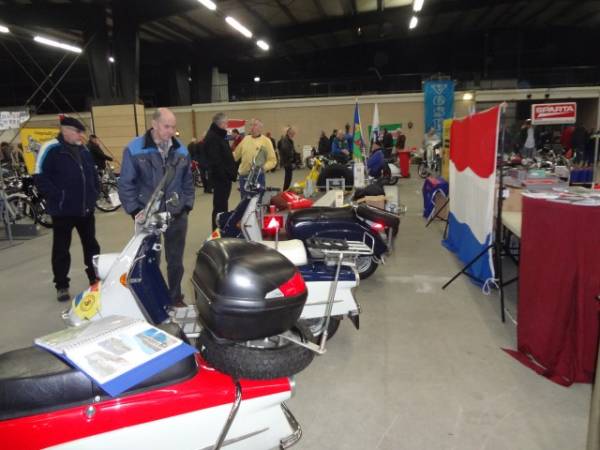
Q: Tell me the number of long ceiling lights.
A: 7